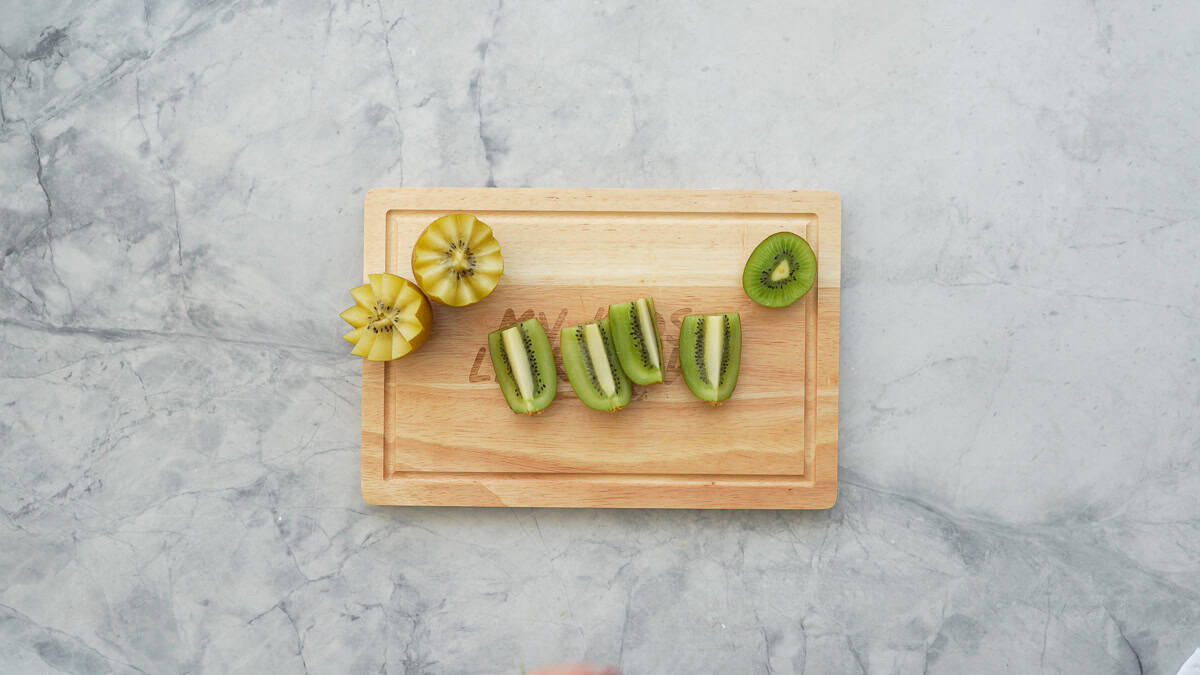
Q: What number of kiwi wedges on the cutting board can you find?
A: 4